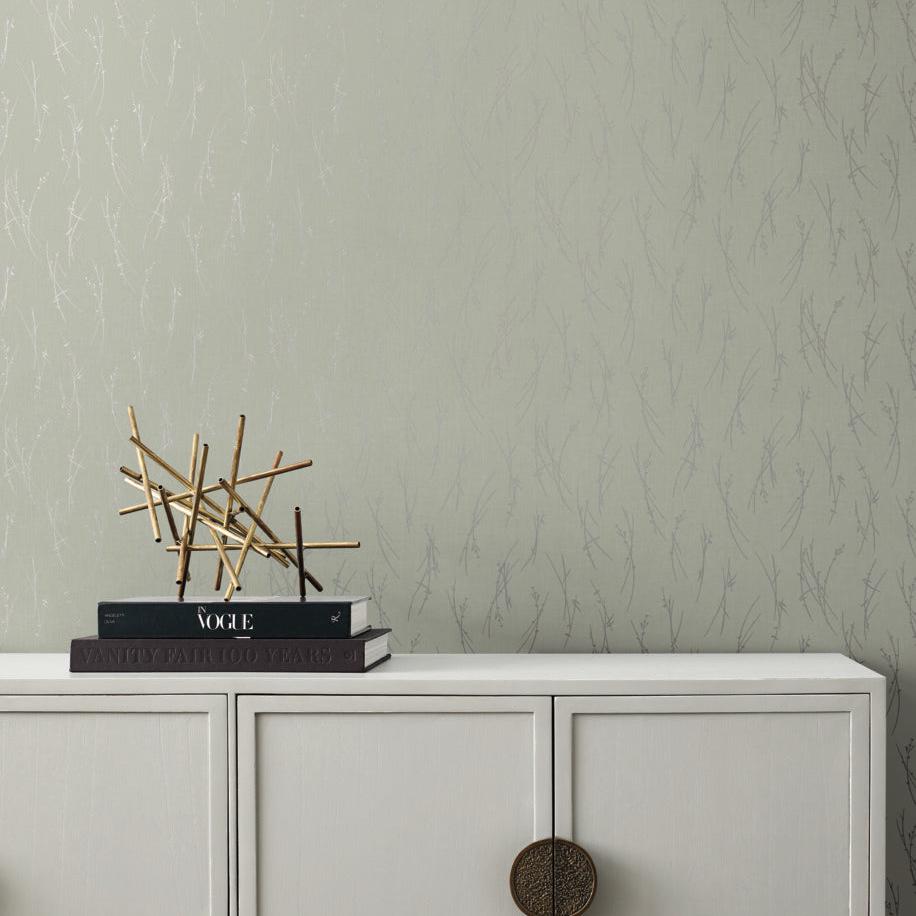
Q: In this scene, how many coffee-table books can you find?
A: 2